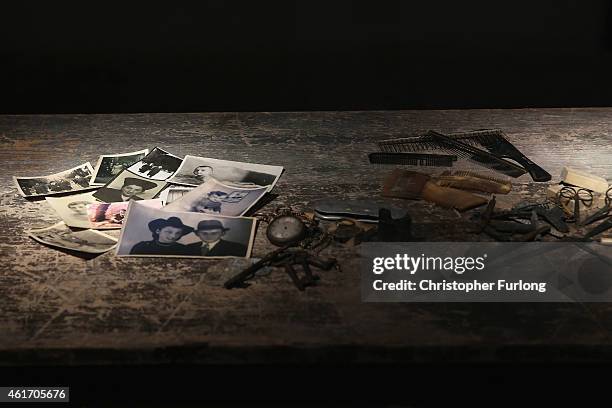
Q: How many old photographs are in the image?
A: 11